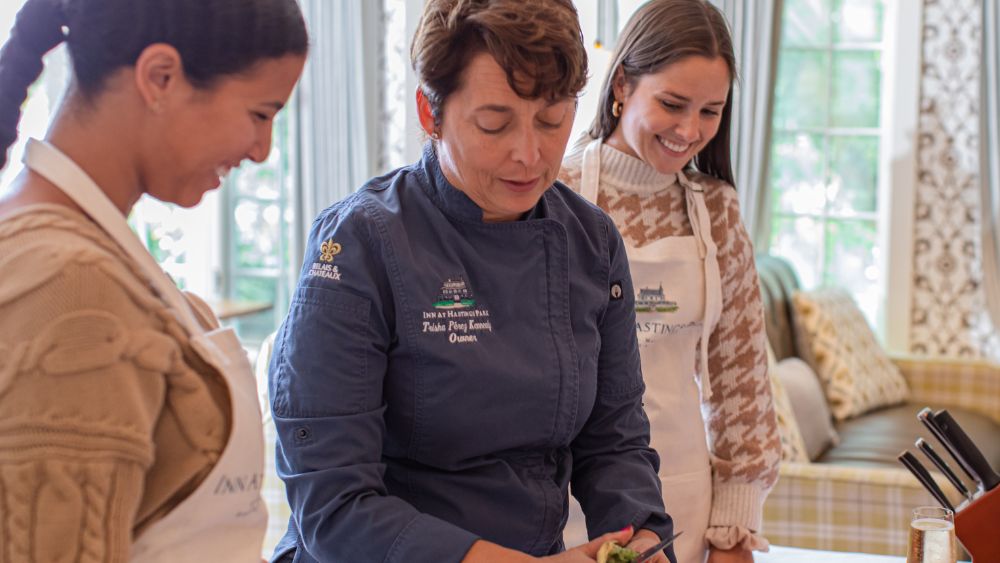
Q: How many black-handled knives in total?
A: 4